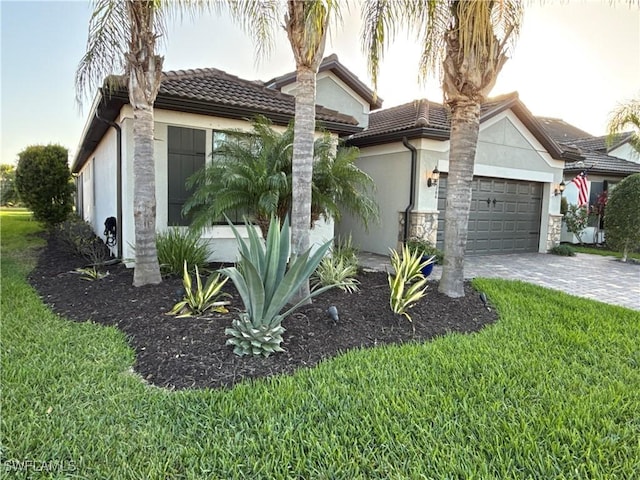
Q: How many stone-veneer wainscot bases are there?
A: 2